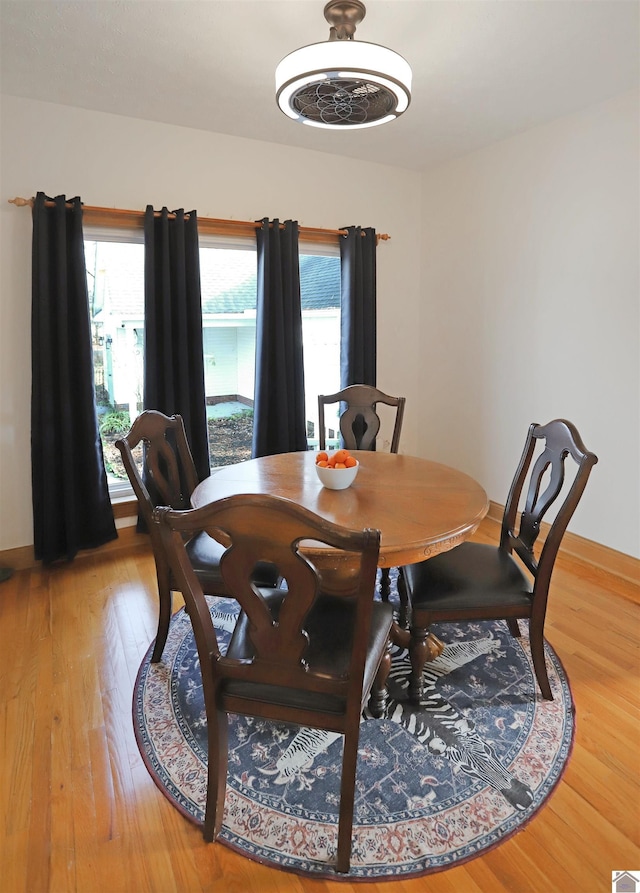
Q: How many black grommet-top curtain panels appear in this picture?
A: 4